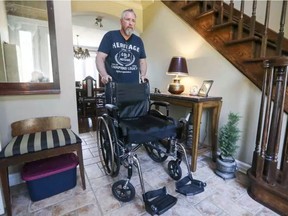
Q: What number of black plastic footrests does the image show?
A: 2